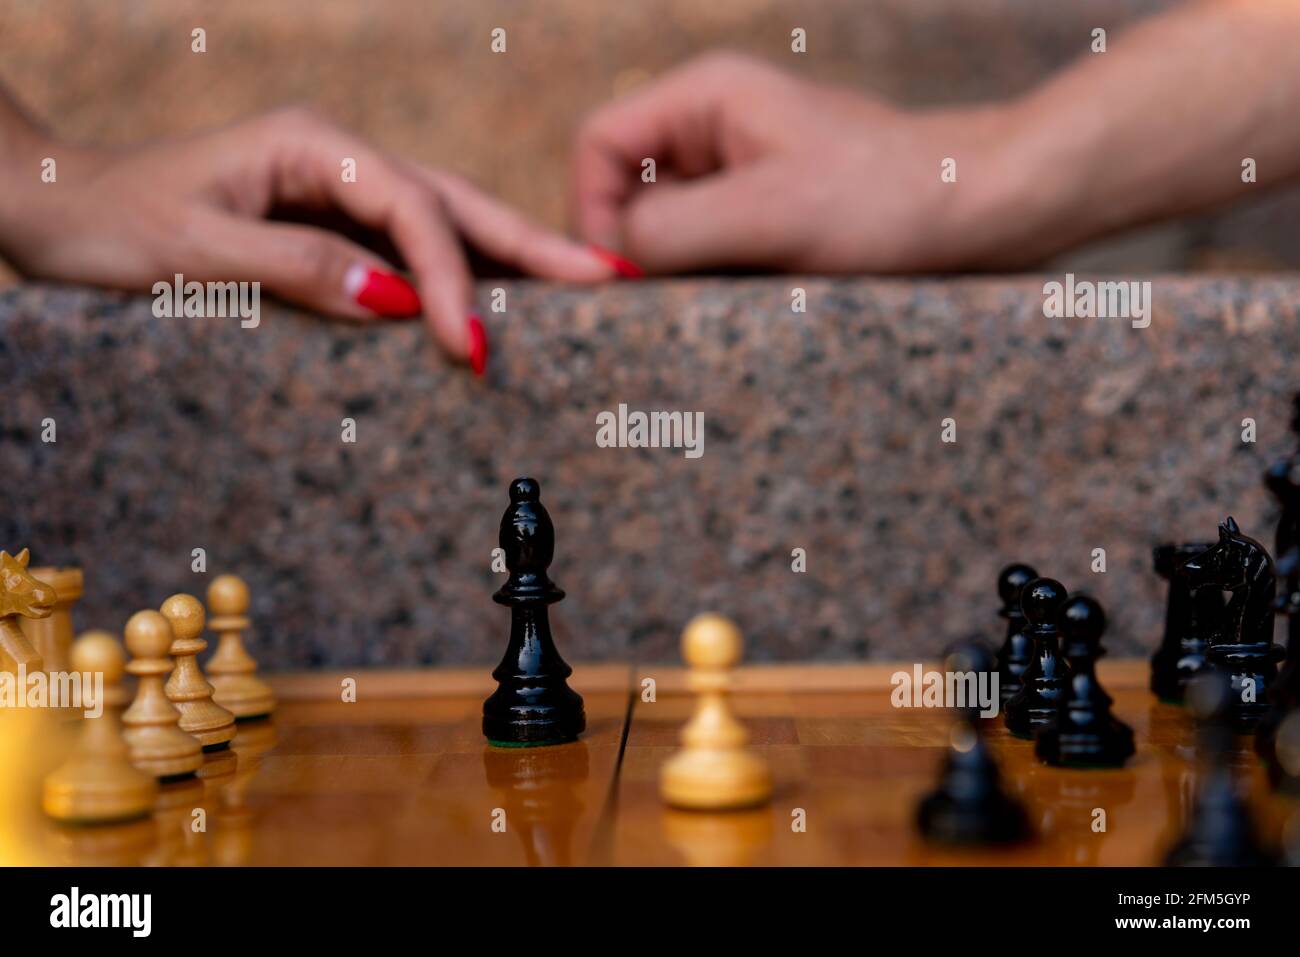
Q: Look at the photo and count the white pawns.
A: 5